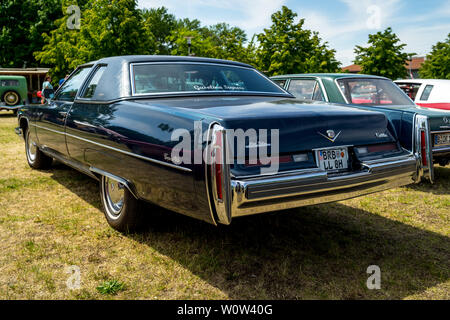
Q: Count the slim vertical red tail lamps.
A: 2